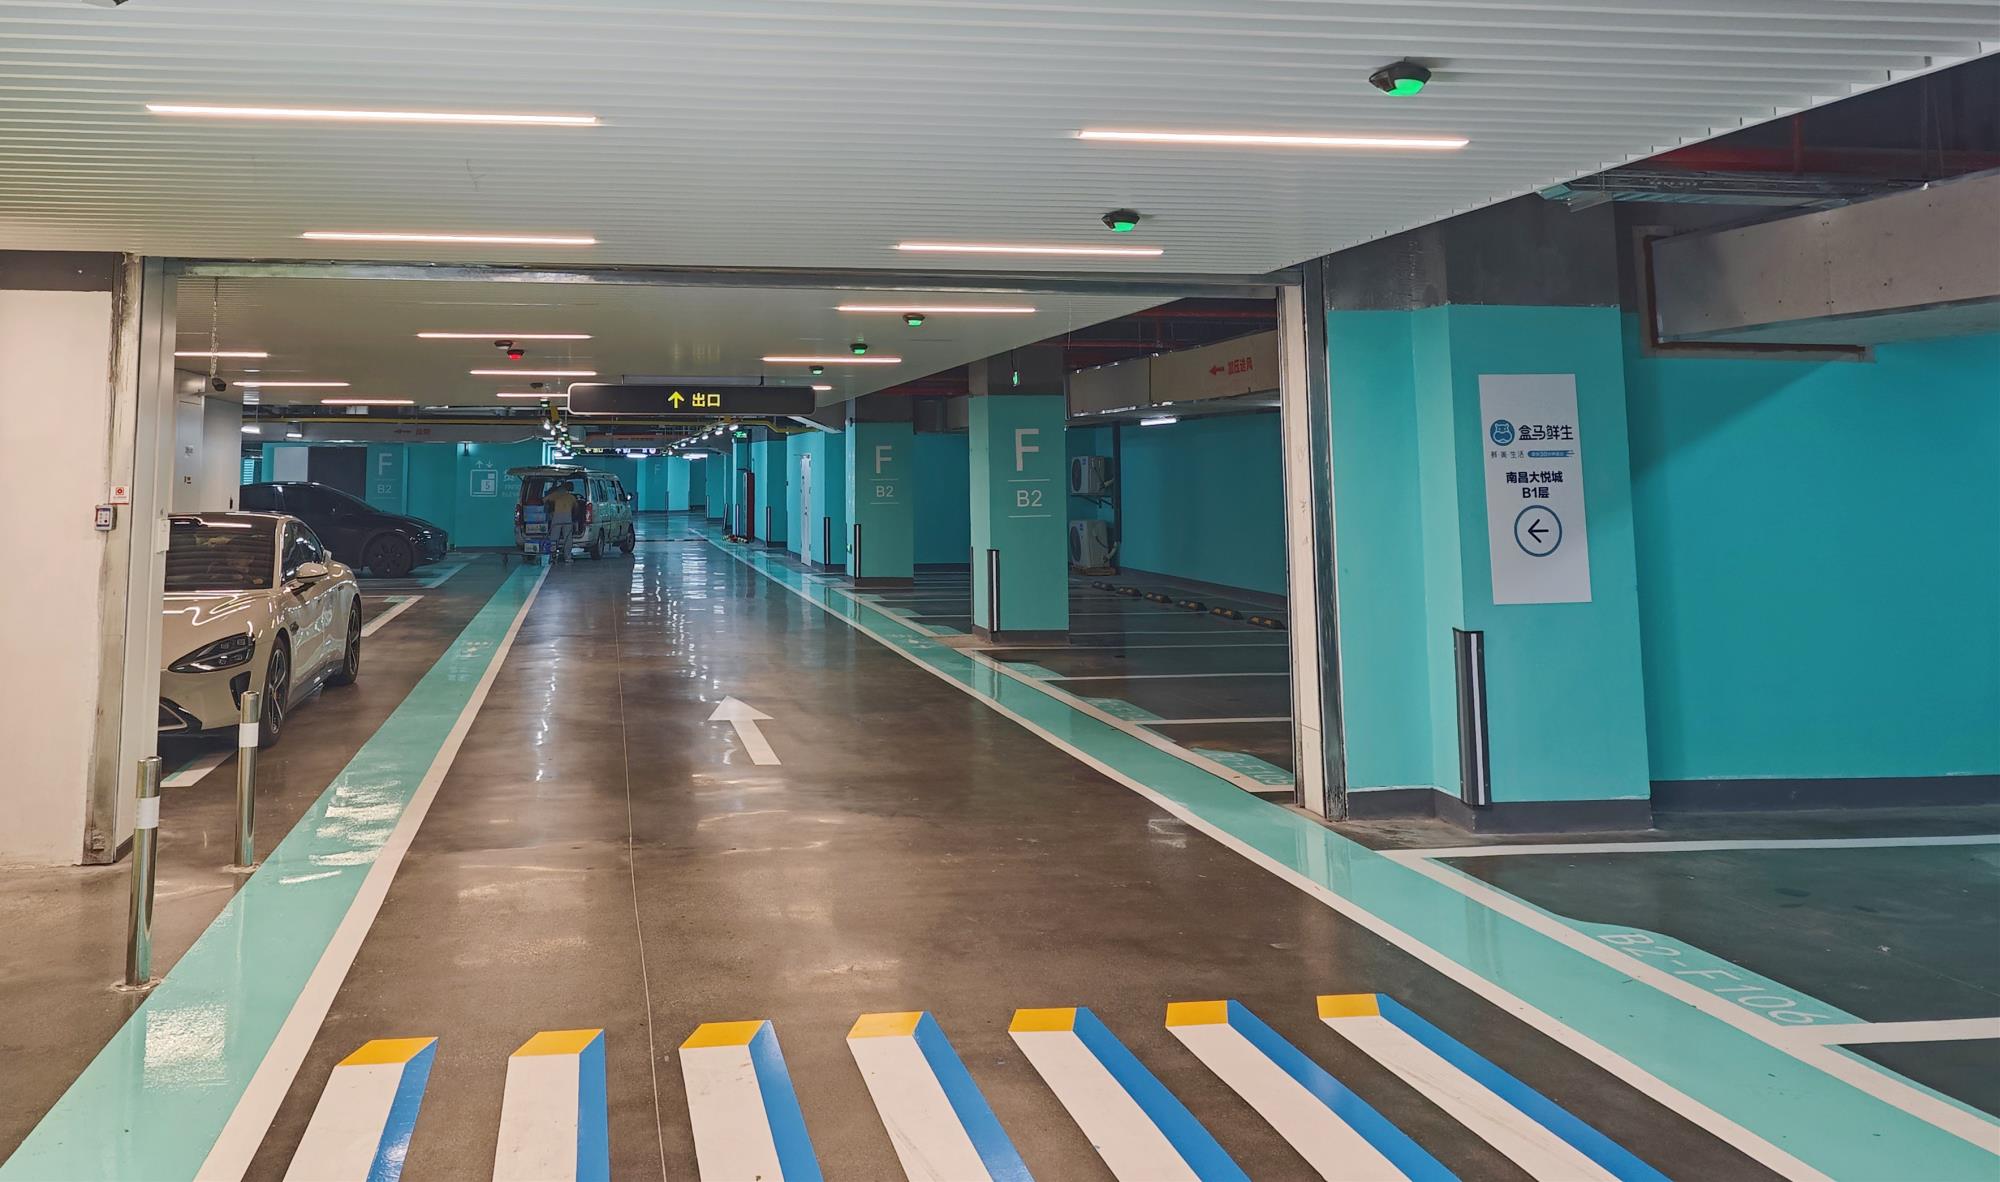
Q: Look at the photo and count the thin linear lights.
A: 13